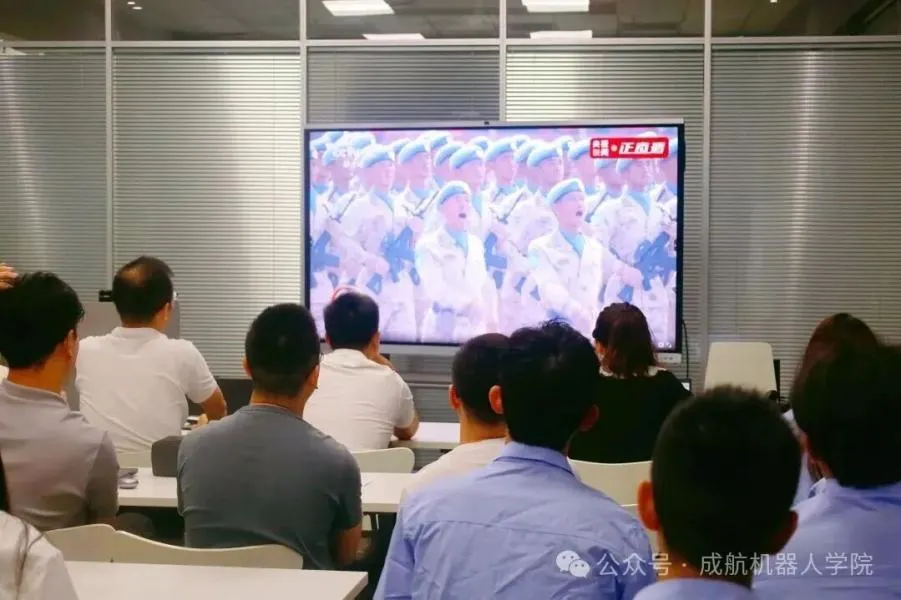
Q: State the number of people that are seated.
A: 11